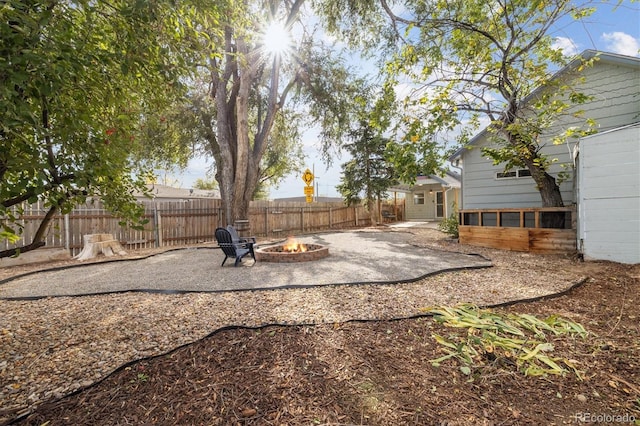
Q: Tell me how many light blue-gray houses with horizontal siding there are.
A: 1